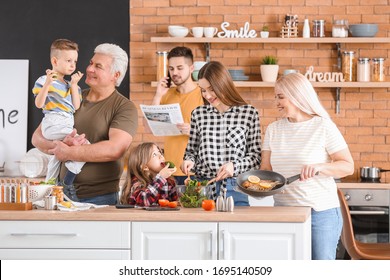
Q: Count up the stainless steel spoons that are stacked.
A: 0